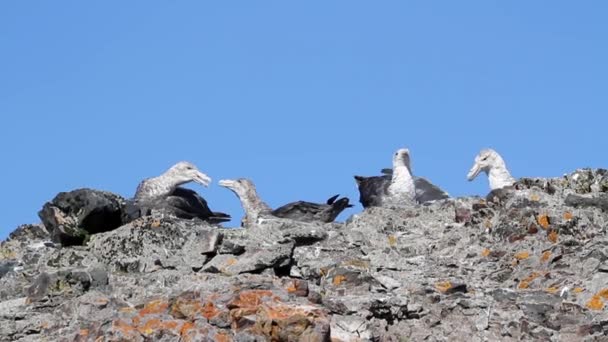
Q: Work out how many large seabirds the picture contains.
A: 4